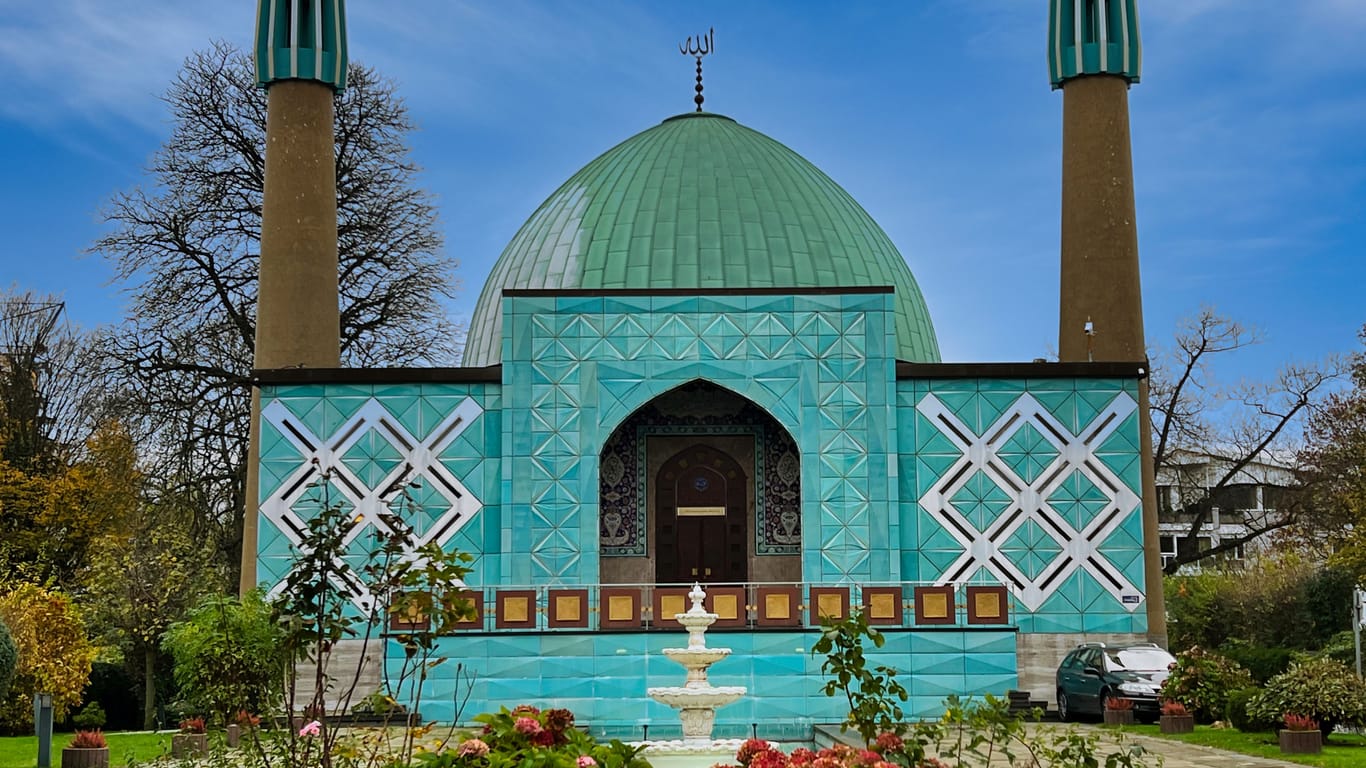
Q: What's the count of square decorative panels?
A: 12